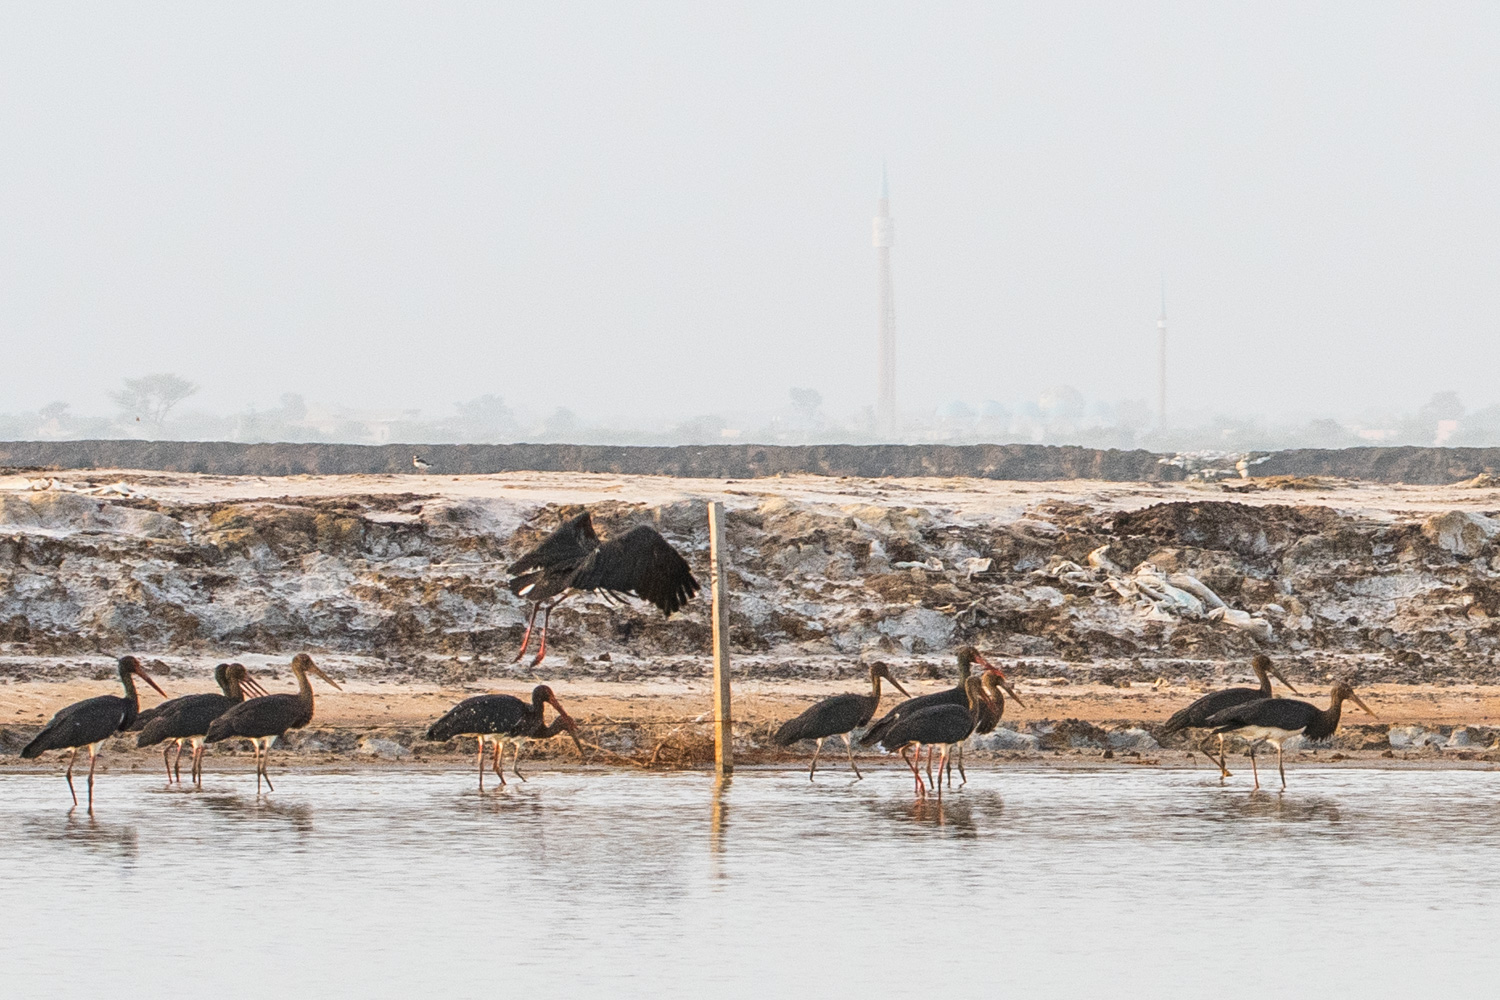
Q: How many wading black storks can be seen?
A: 12